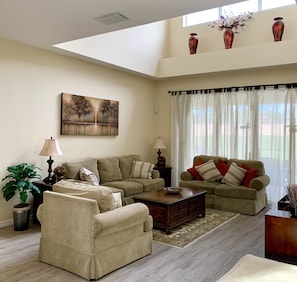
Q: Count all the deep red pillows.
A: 3